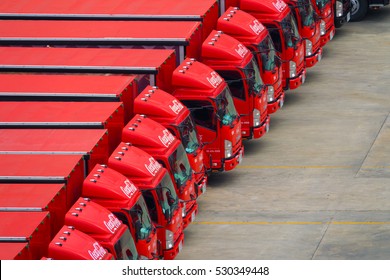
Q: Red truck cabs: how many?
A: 12